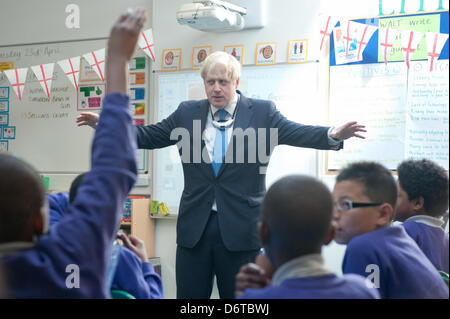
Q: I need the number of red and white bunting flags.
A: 11